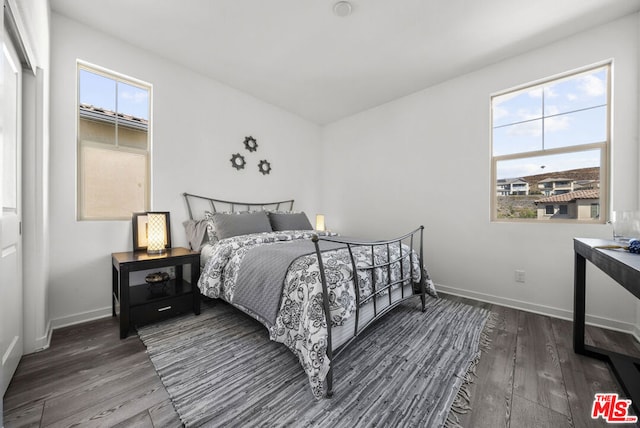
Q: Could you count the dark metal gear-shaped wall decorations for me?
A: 3